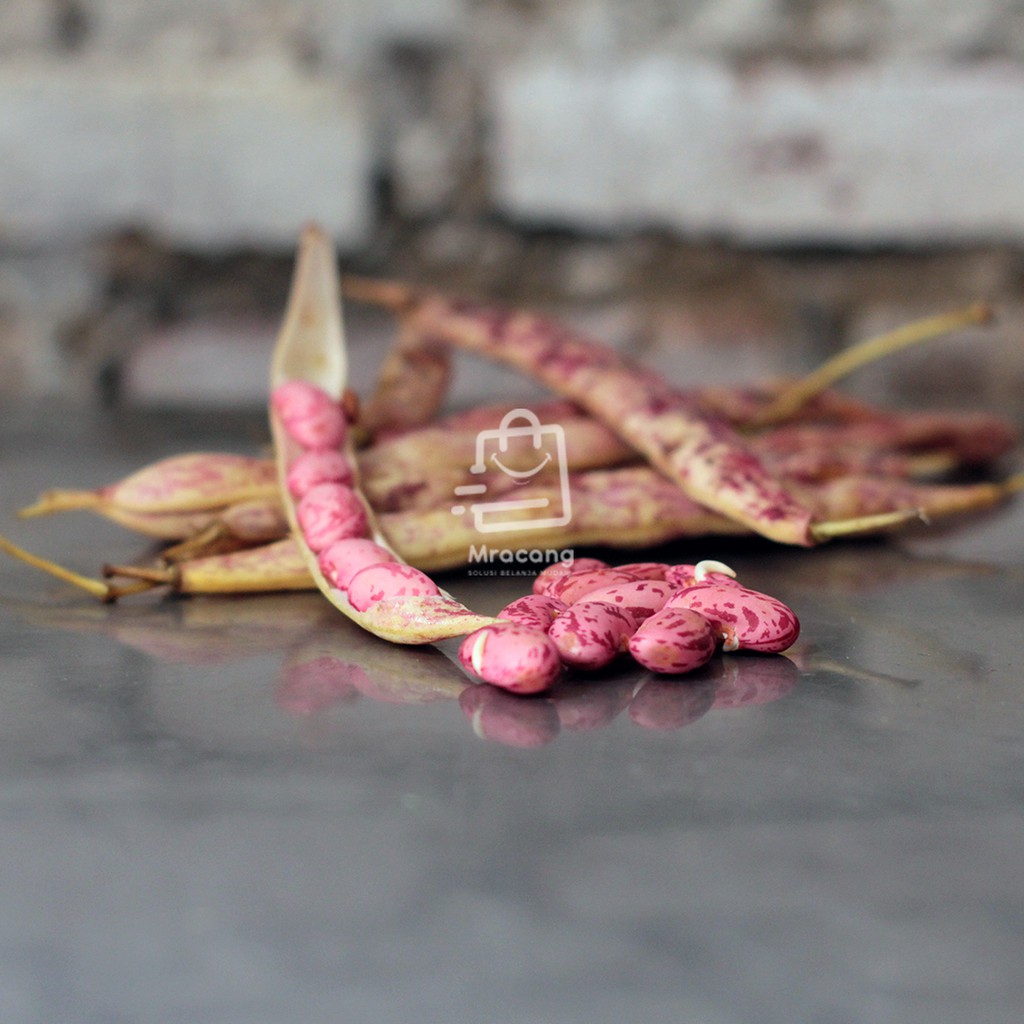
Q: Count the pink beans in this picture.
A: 15